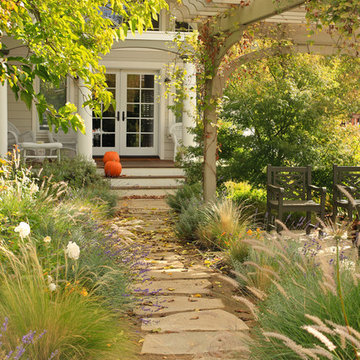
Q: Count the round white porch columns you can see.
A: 3